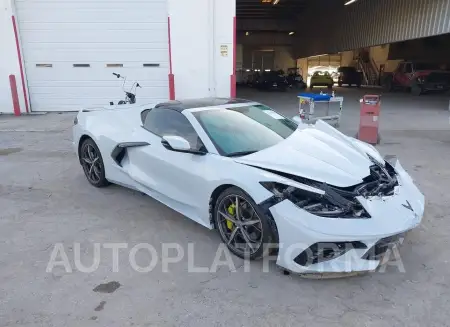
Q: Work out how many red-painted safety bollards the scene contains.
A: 3